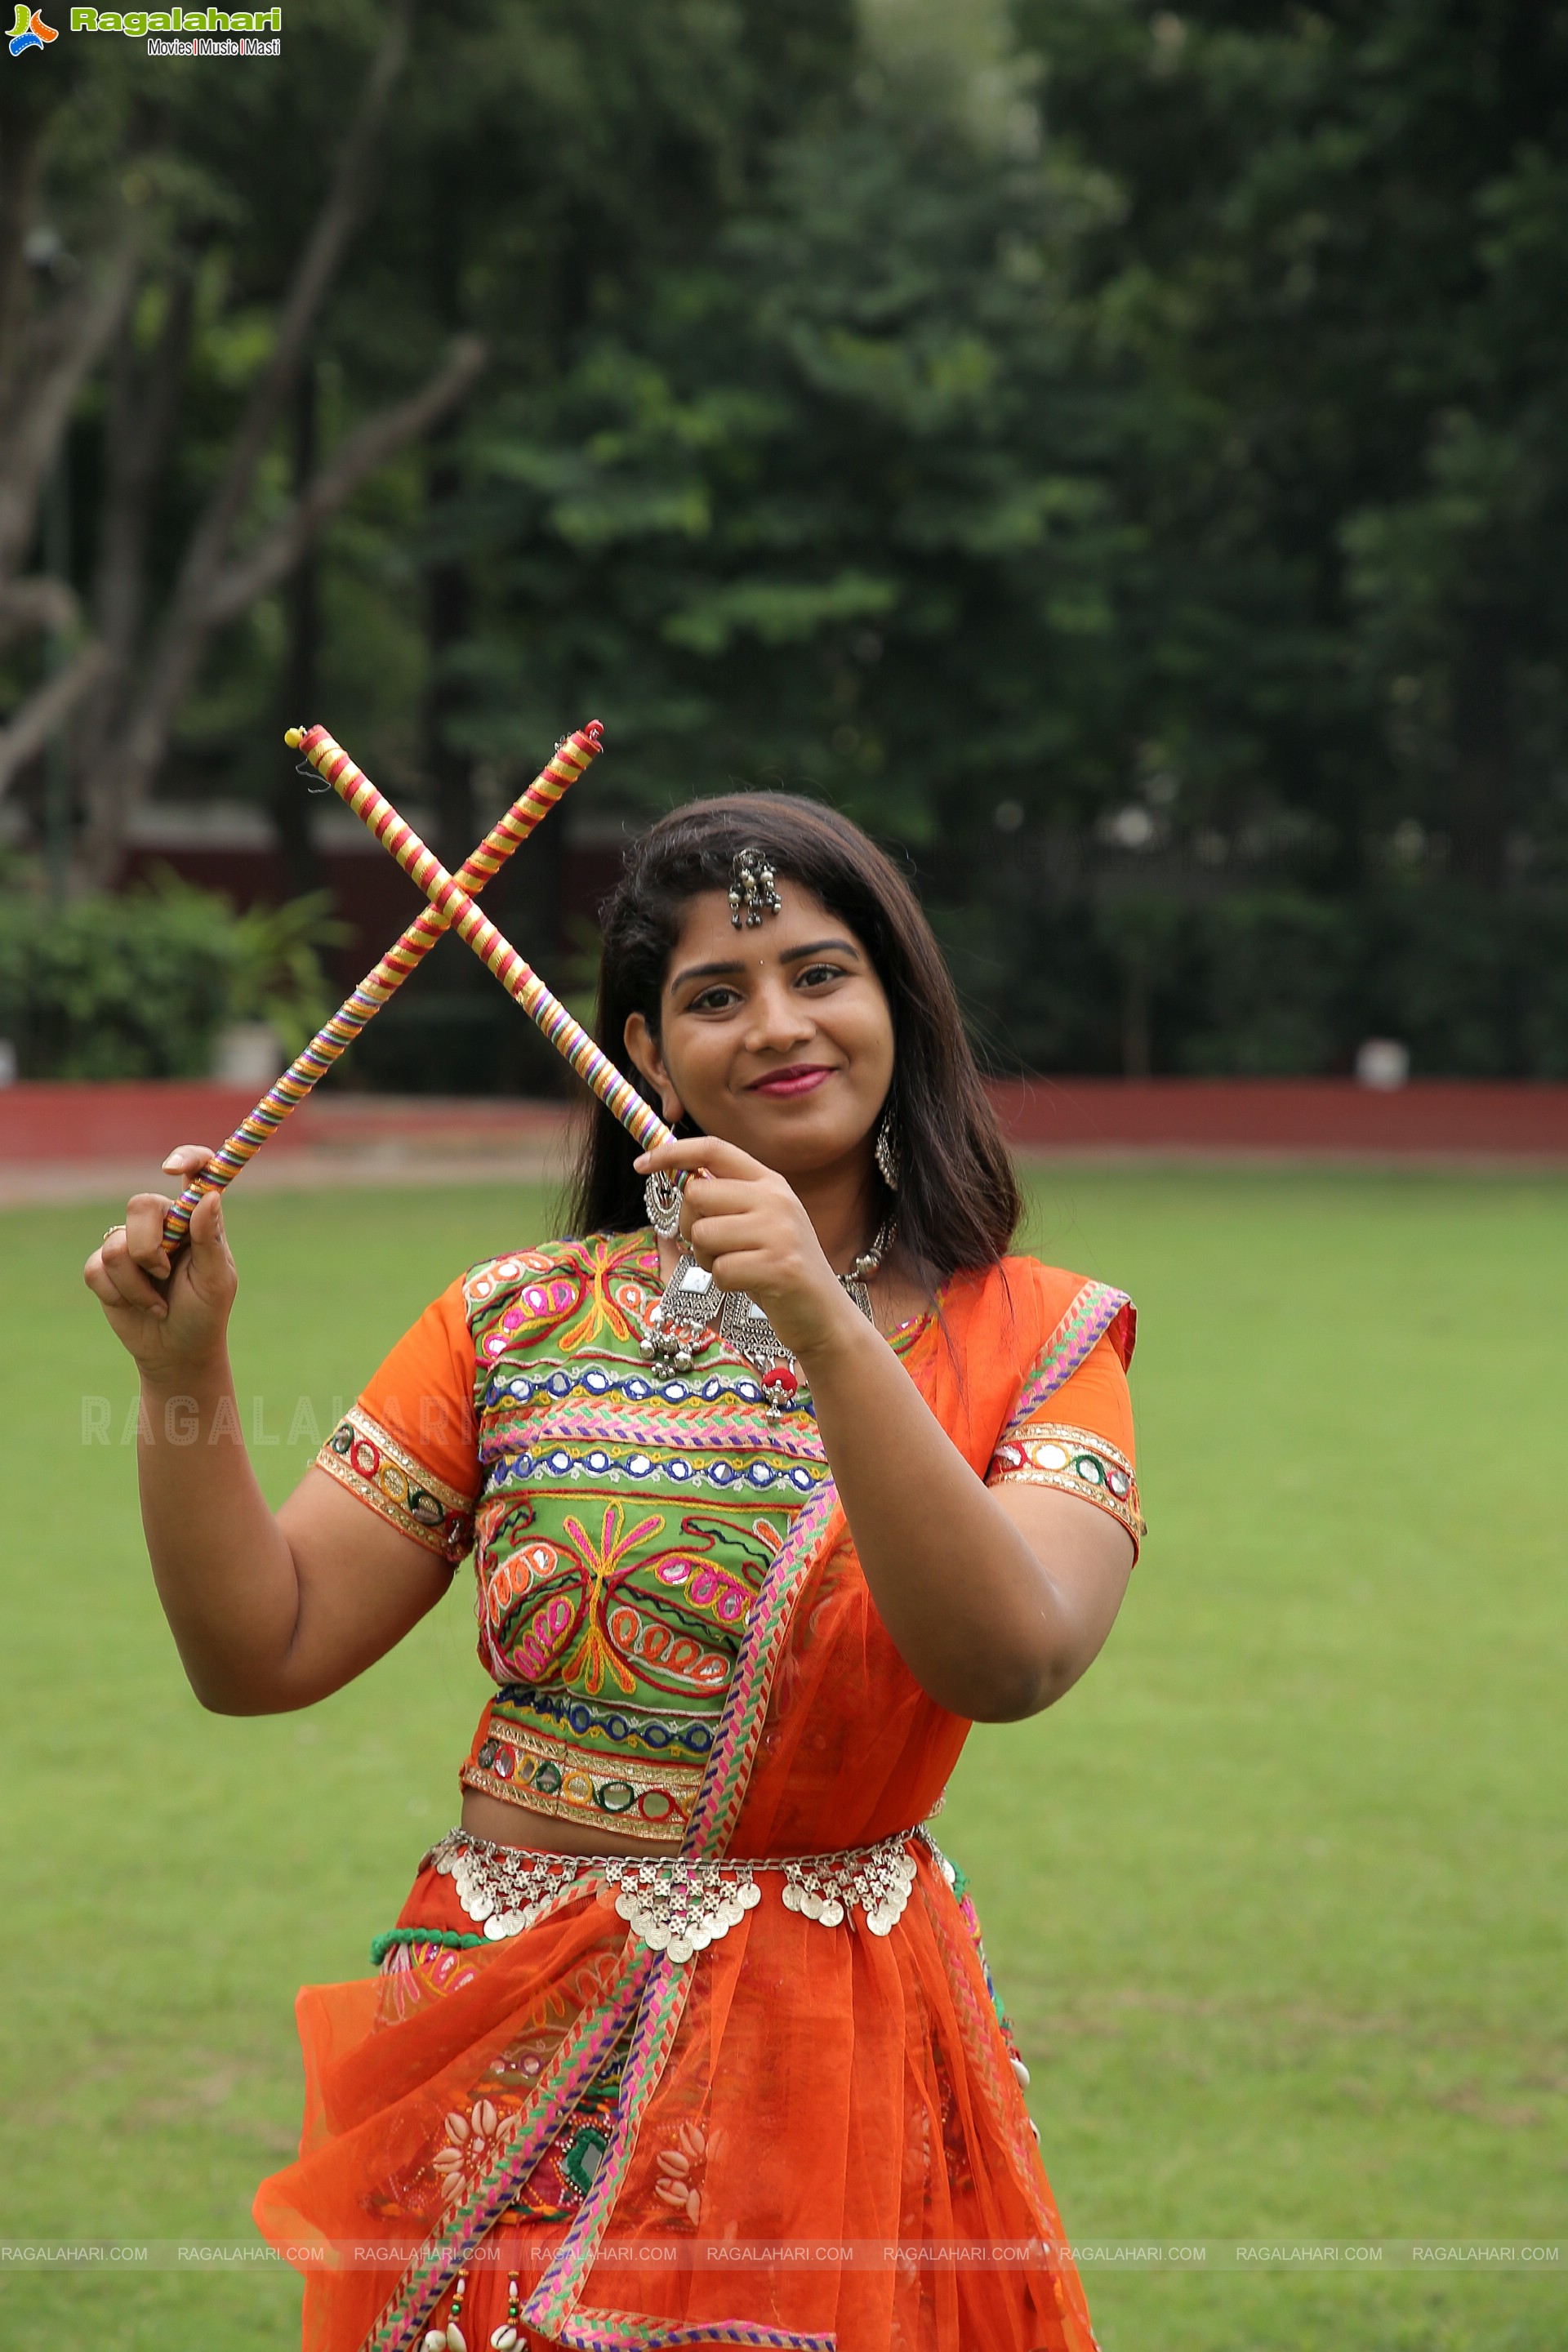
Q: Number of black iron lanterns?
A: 0